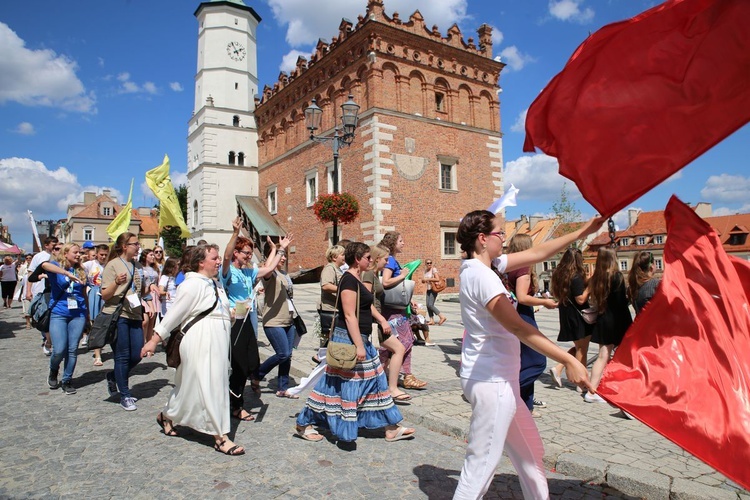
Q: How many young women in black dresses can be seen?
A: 2